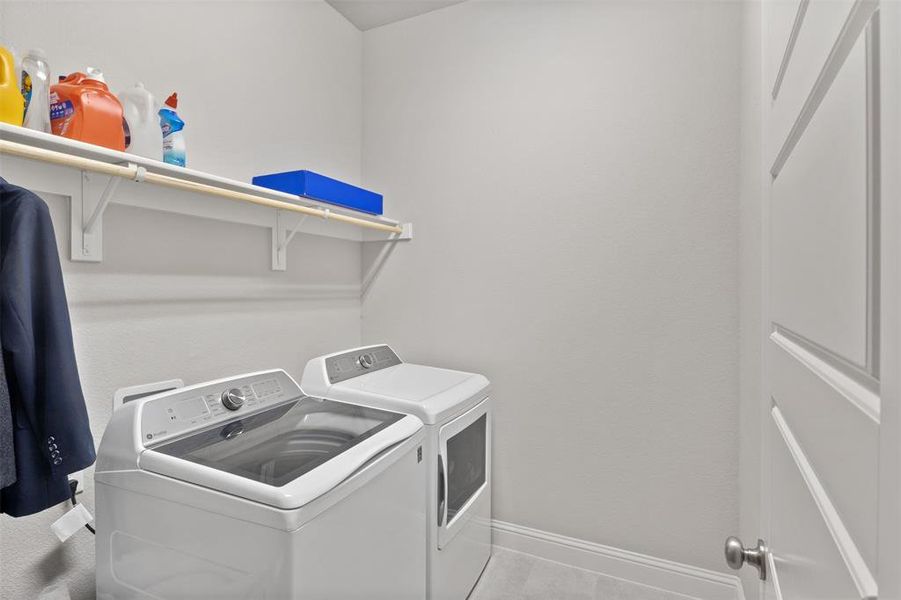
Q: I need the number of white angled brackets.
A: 2